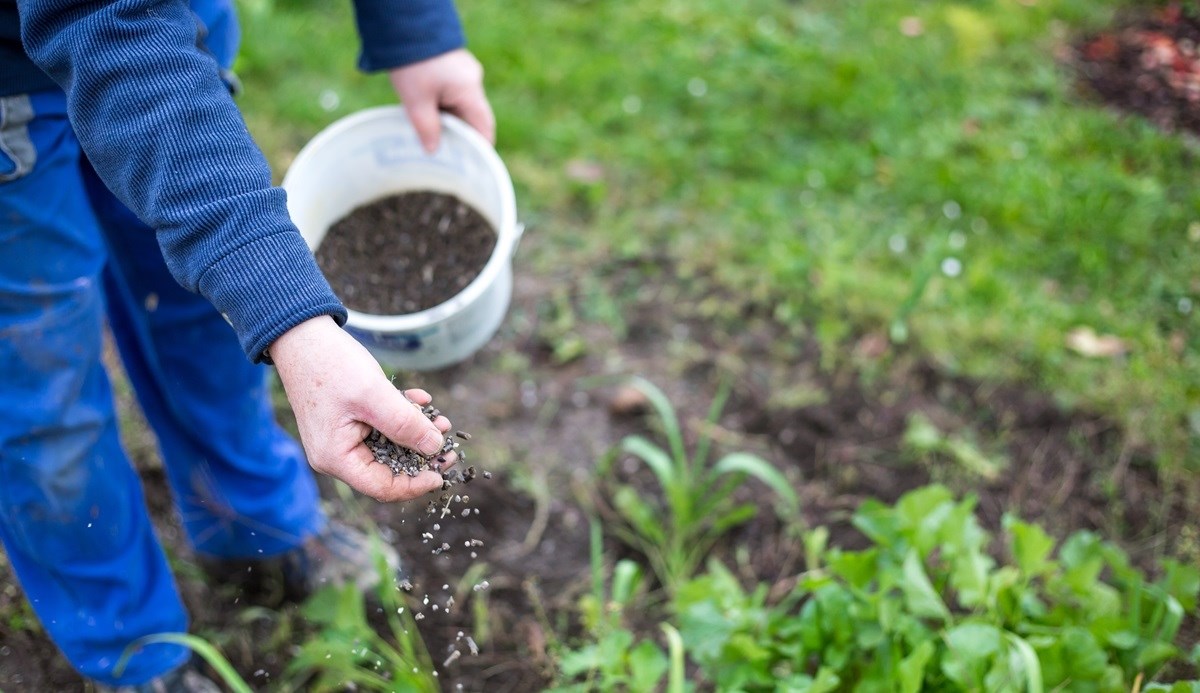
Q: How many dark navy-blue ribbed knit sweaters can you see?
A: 1